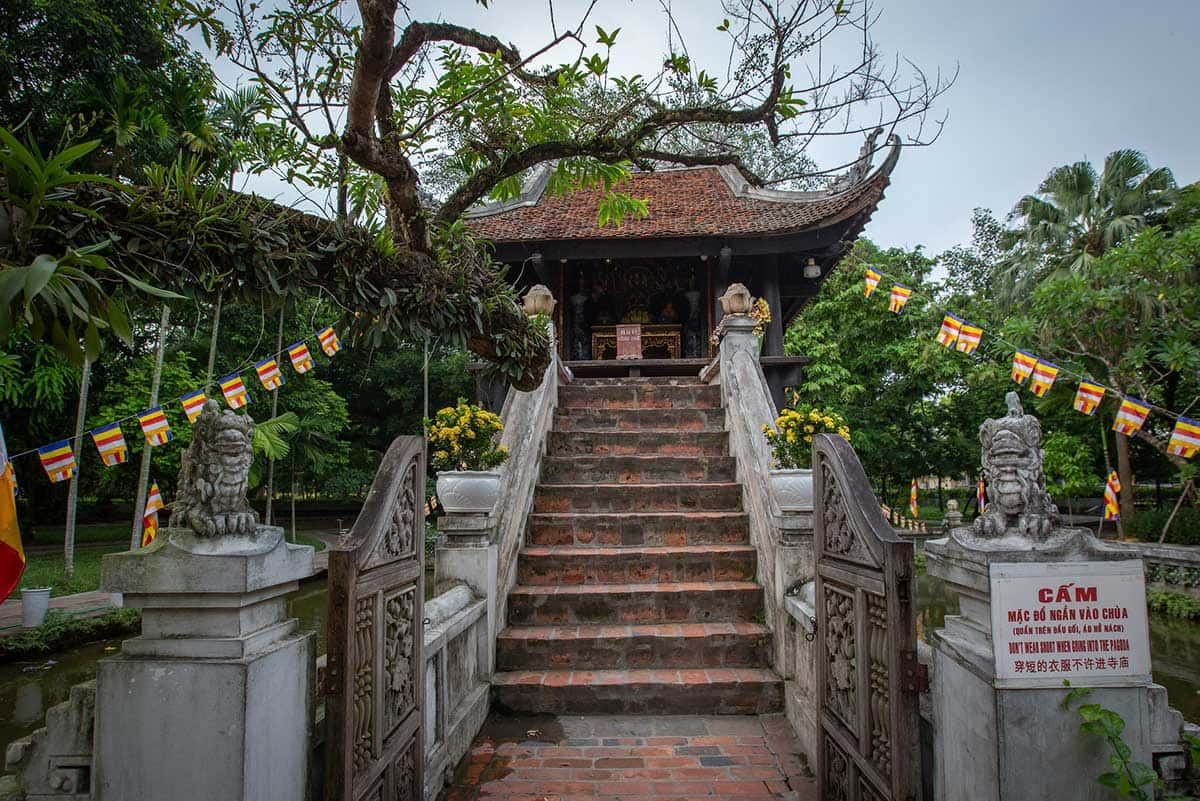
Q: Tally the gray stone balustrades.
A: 2